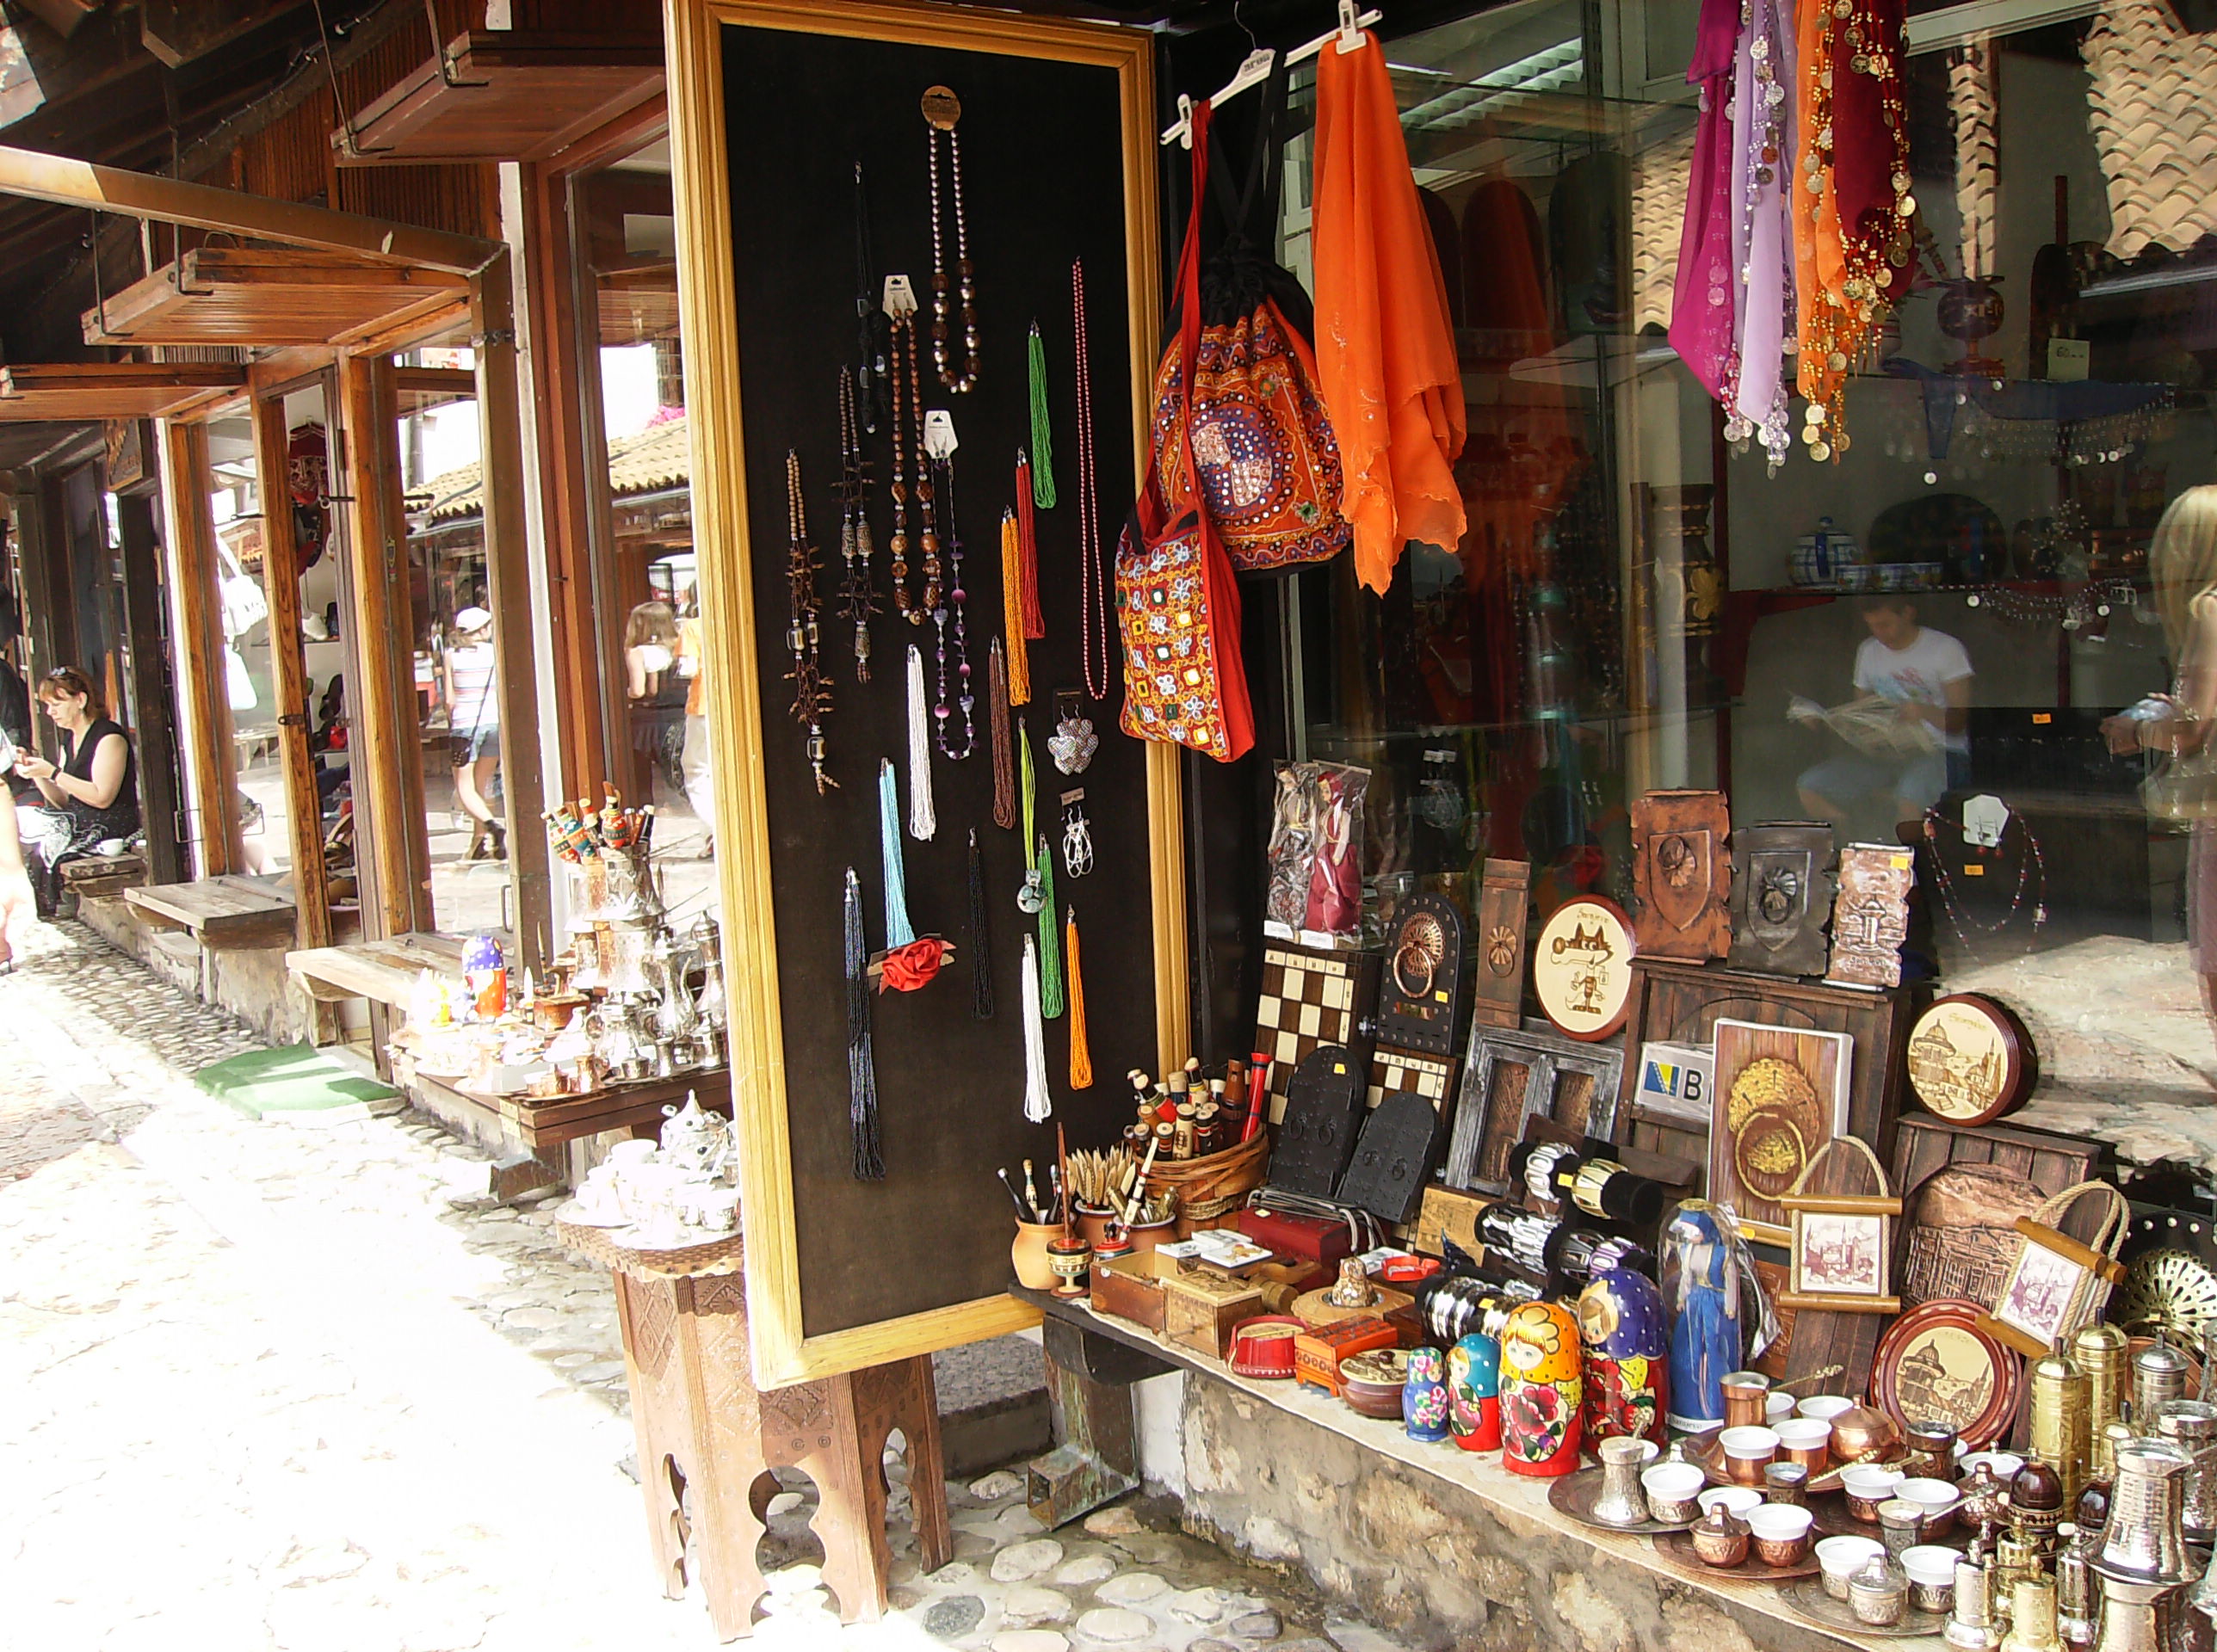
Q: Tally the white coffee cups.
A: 14